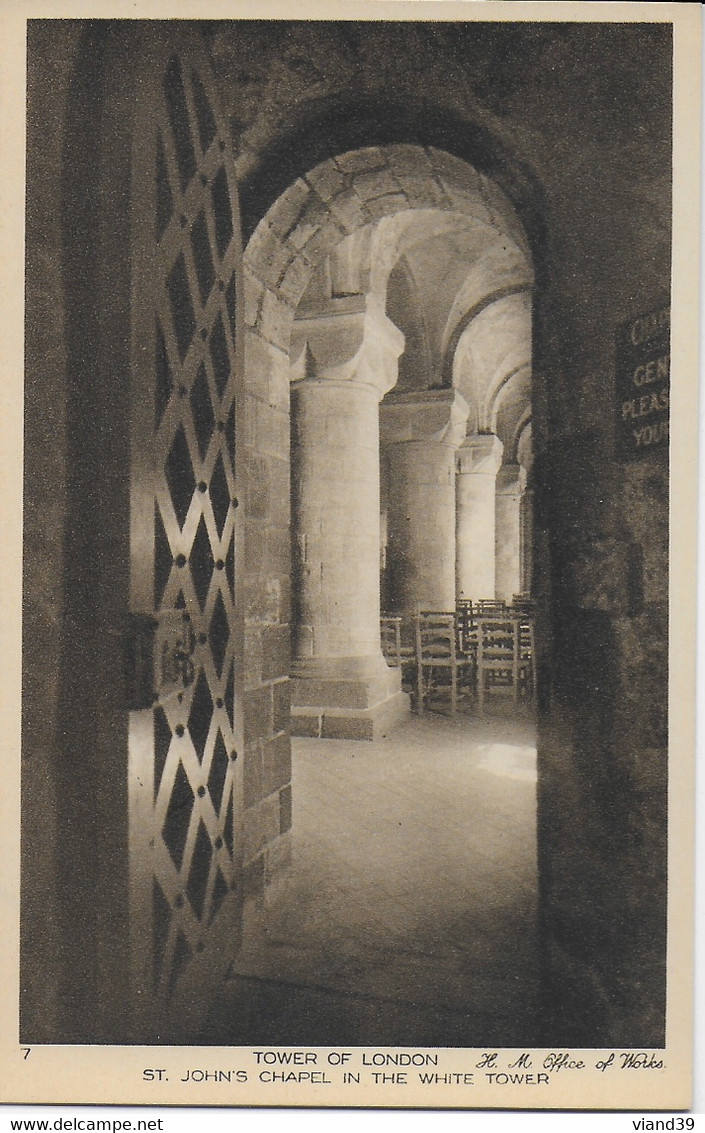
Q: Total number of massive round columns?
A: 4